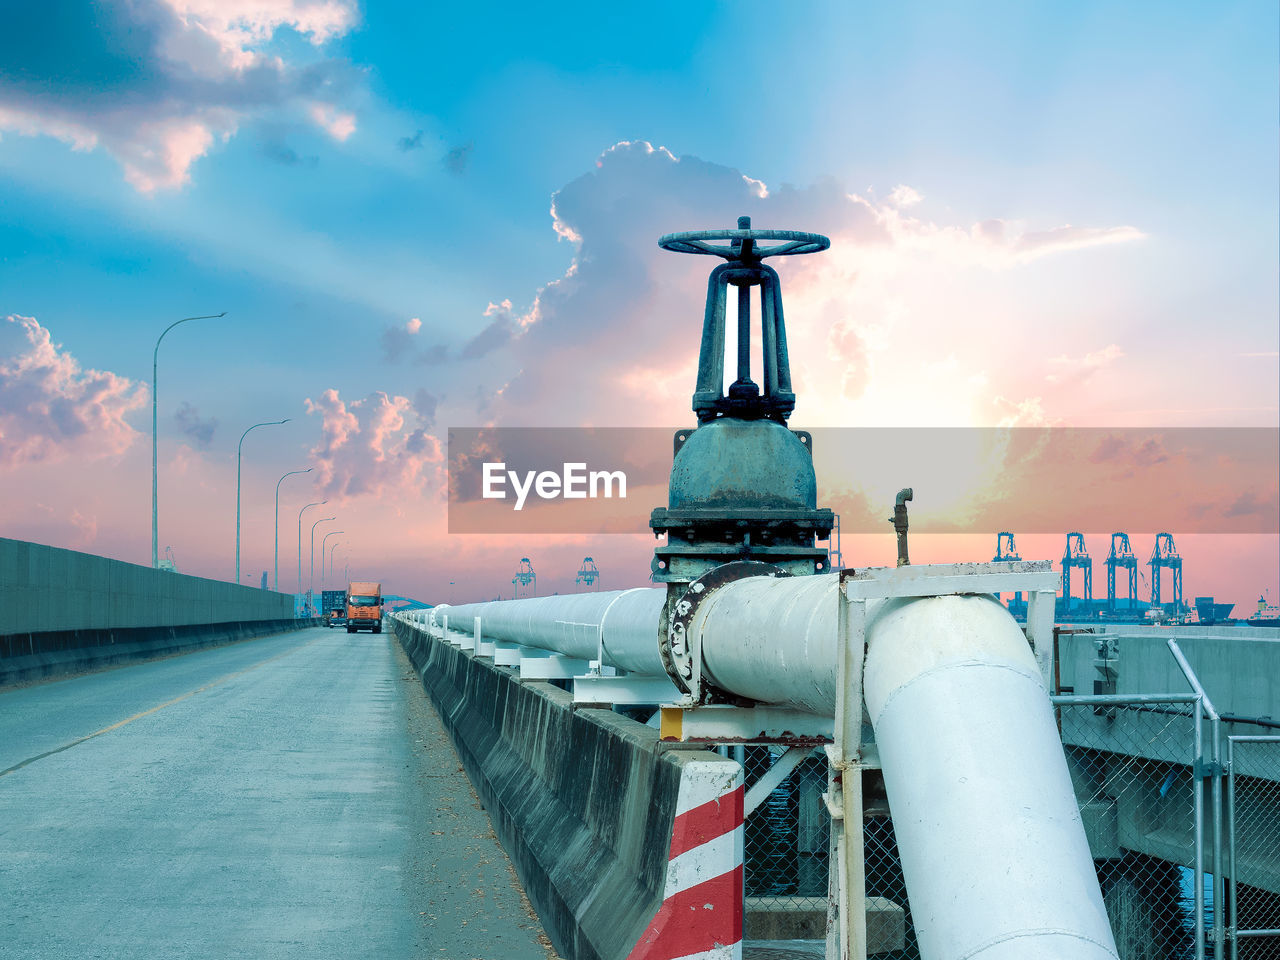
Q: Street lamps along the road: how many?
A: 7